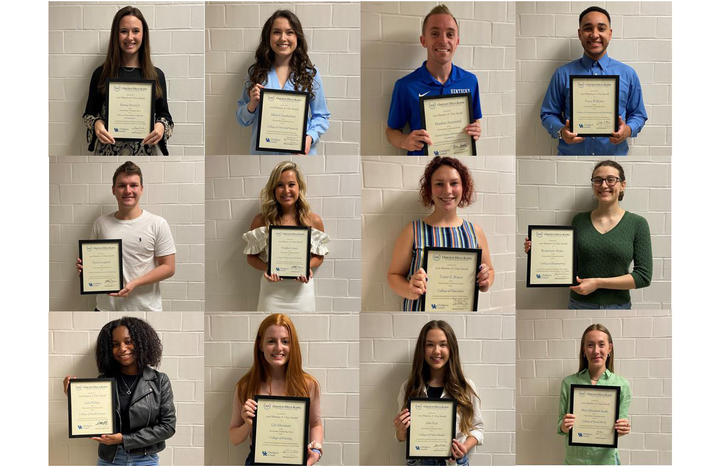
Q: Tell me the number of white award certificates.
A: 12